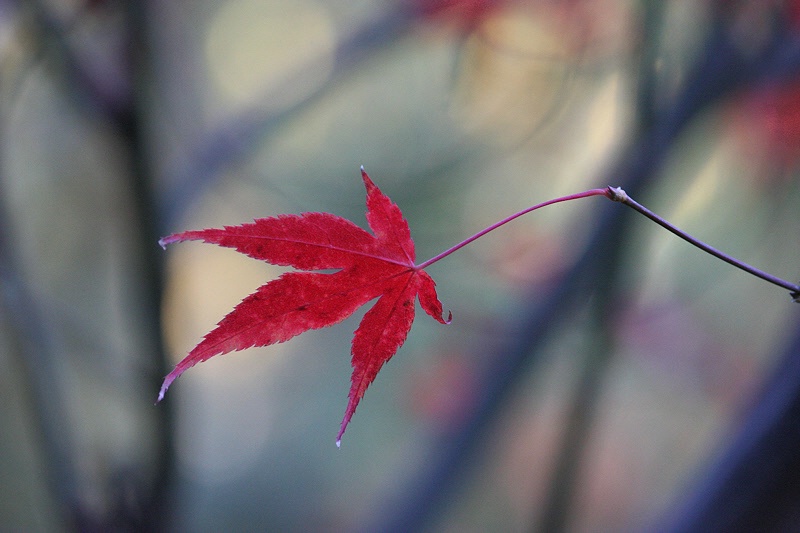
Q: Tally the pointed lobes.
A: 5